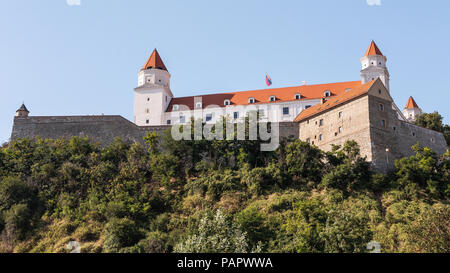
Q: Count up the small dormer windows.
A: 7